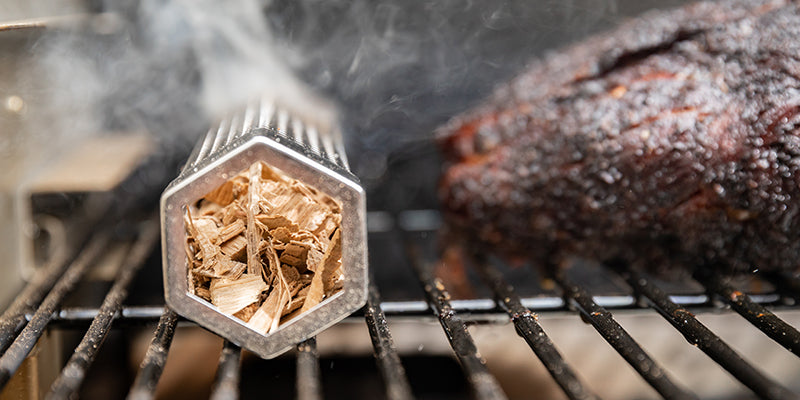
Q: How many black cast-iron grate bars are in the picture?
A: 12